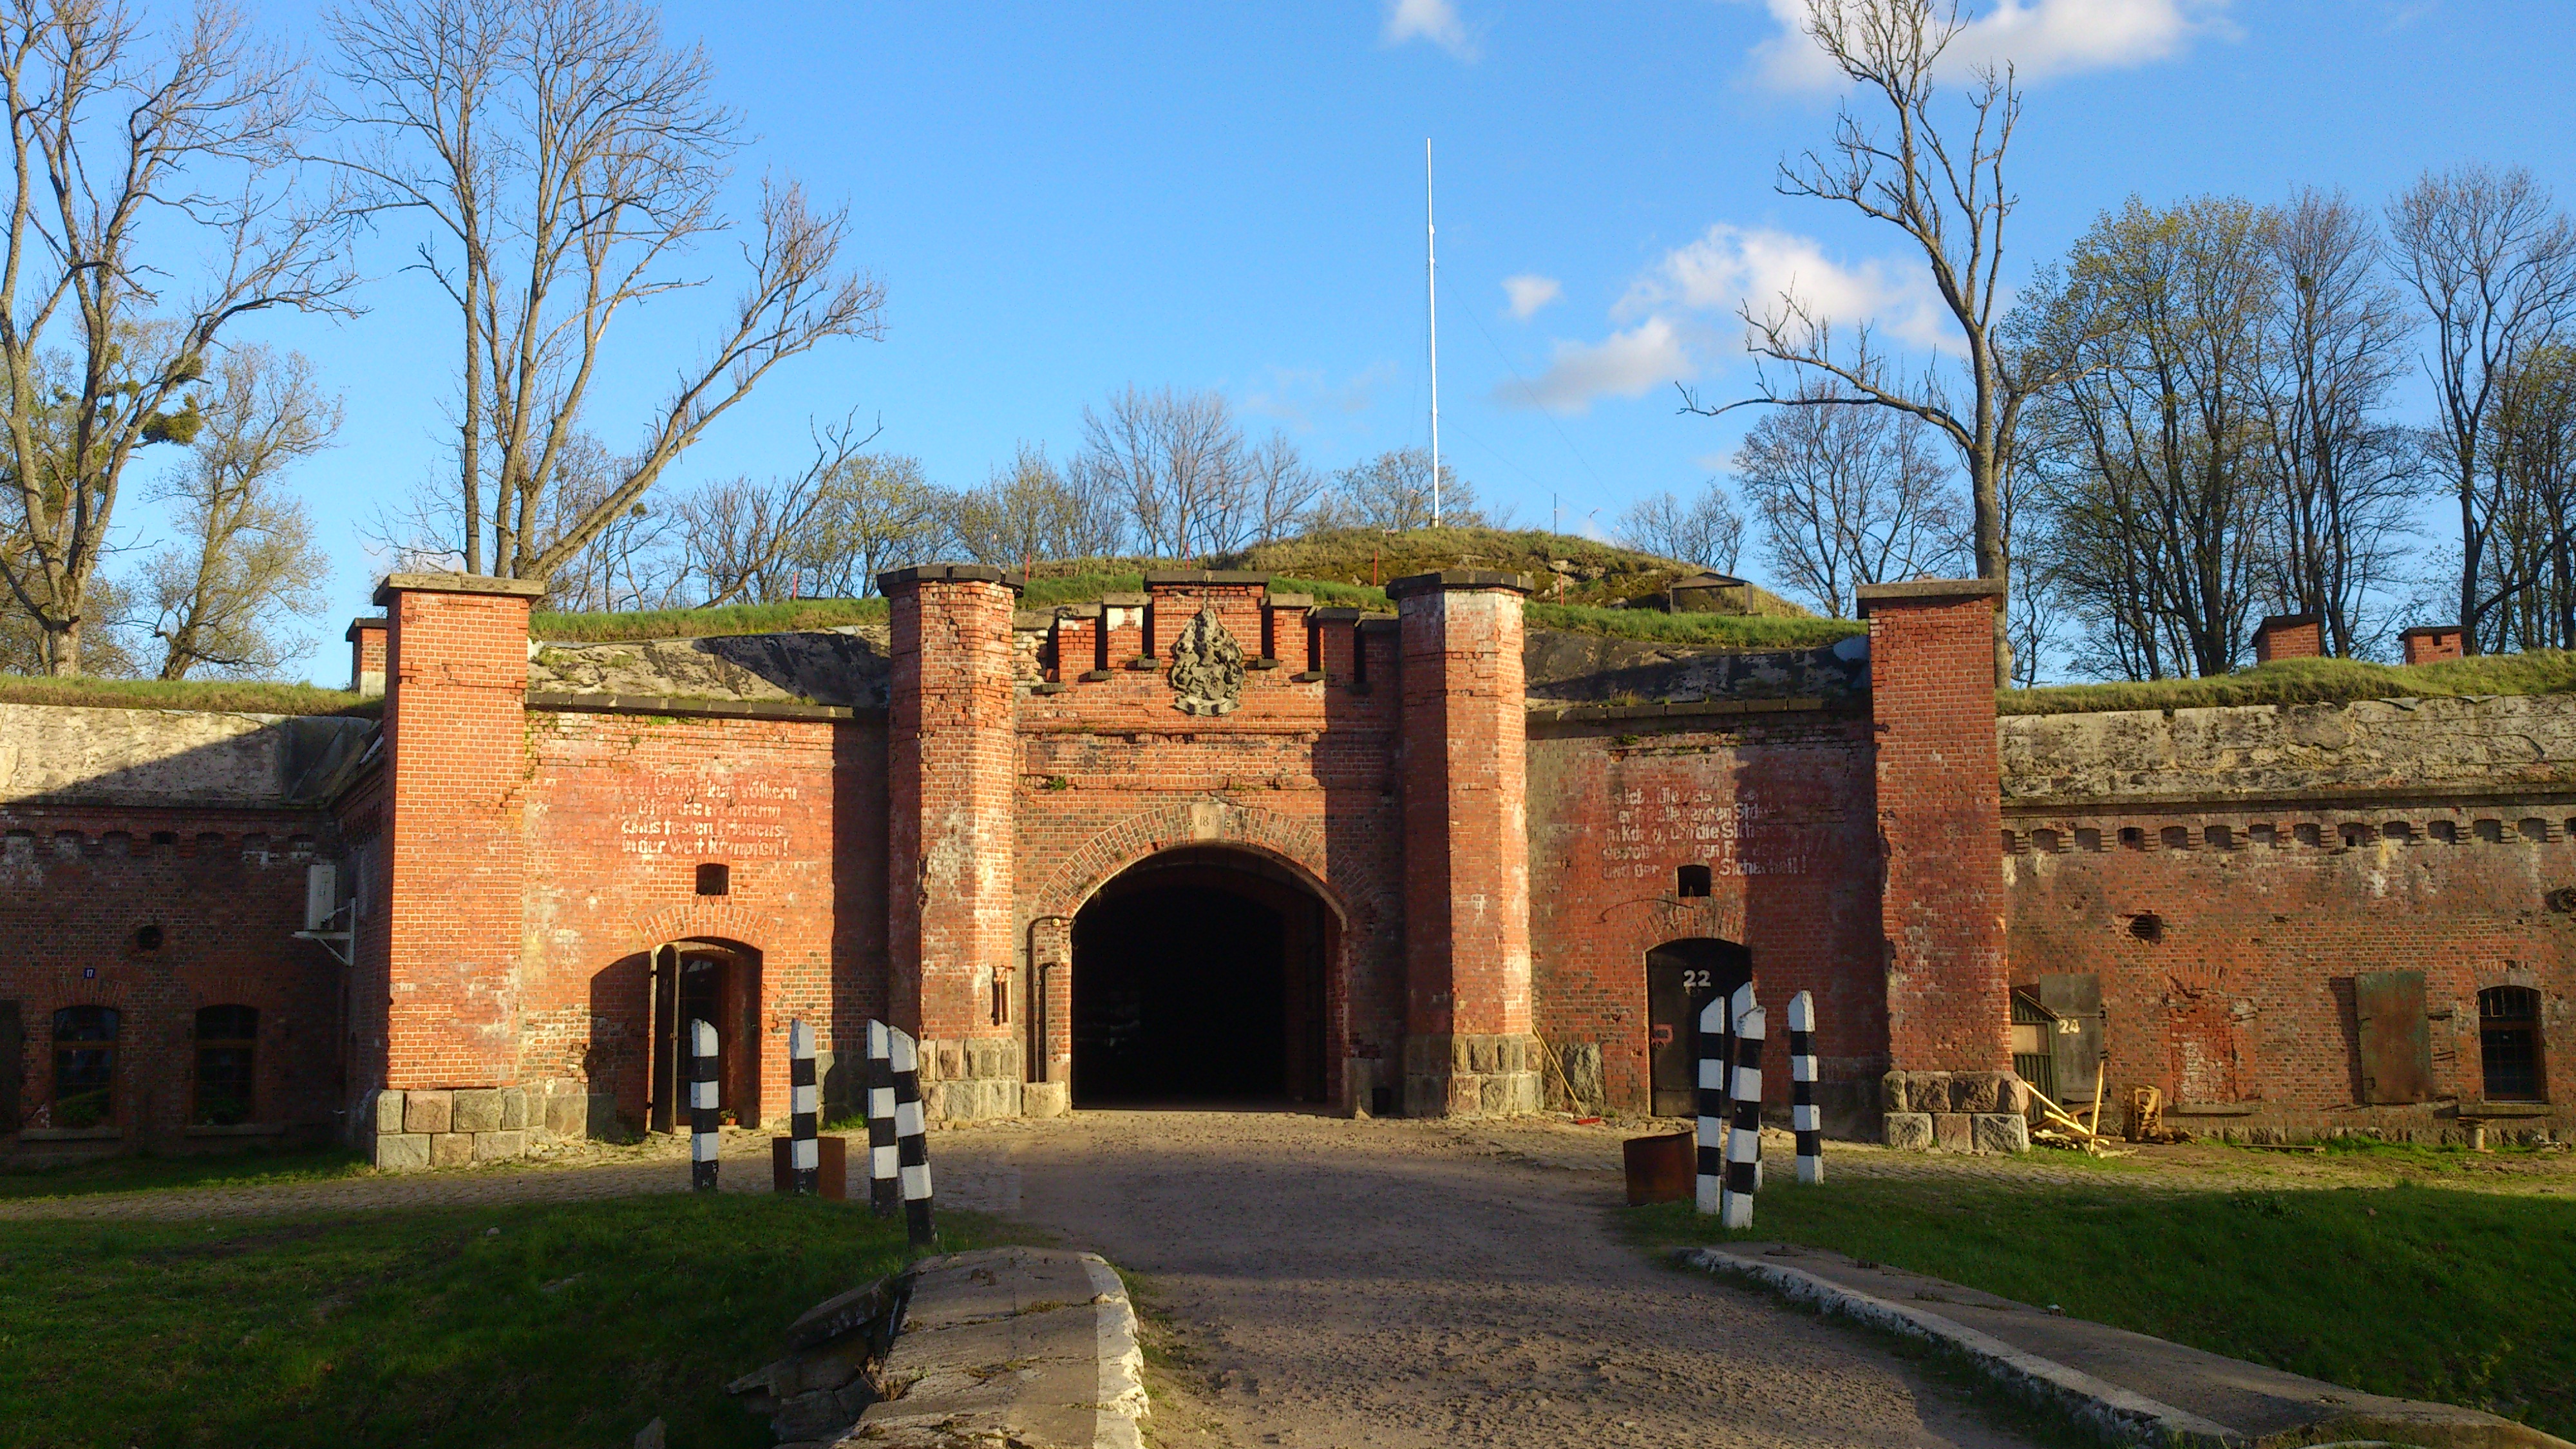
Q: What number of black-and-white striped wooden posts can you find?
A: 8